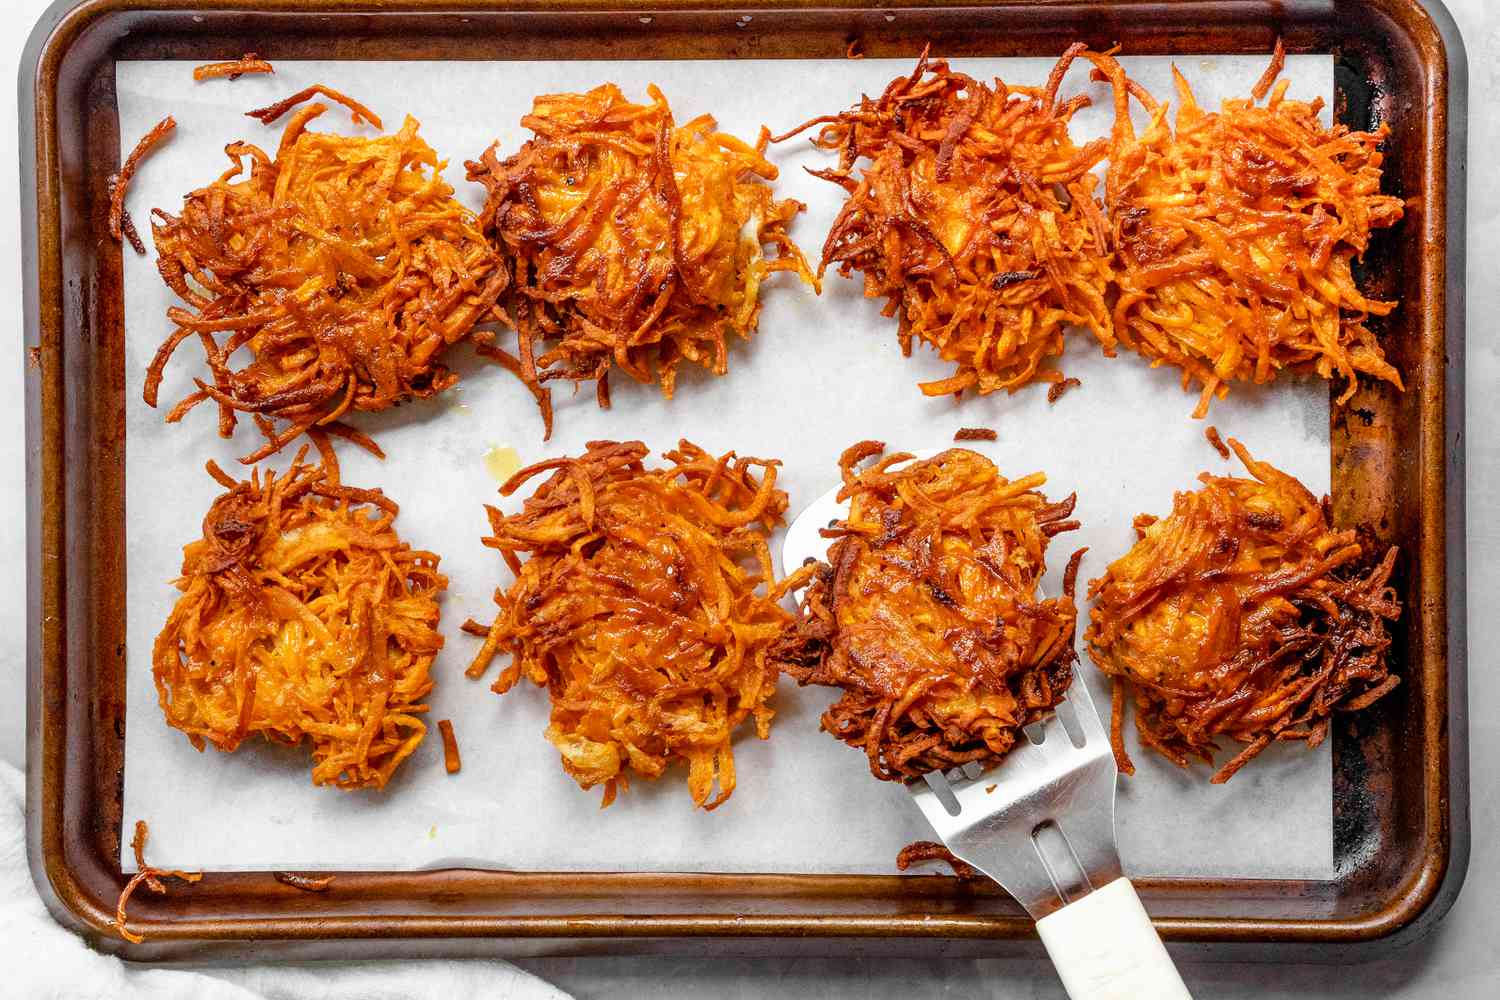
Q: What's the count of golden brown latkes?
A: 8